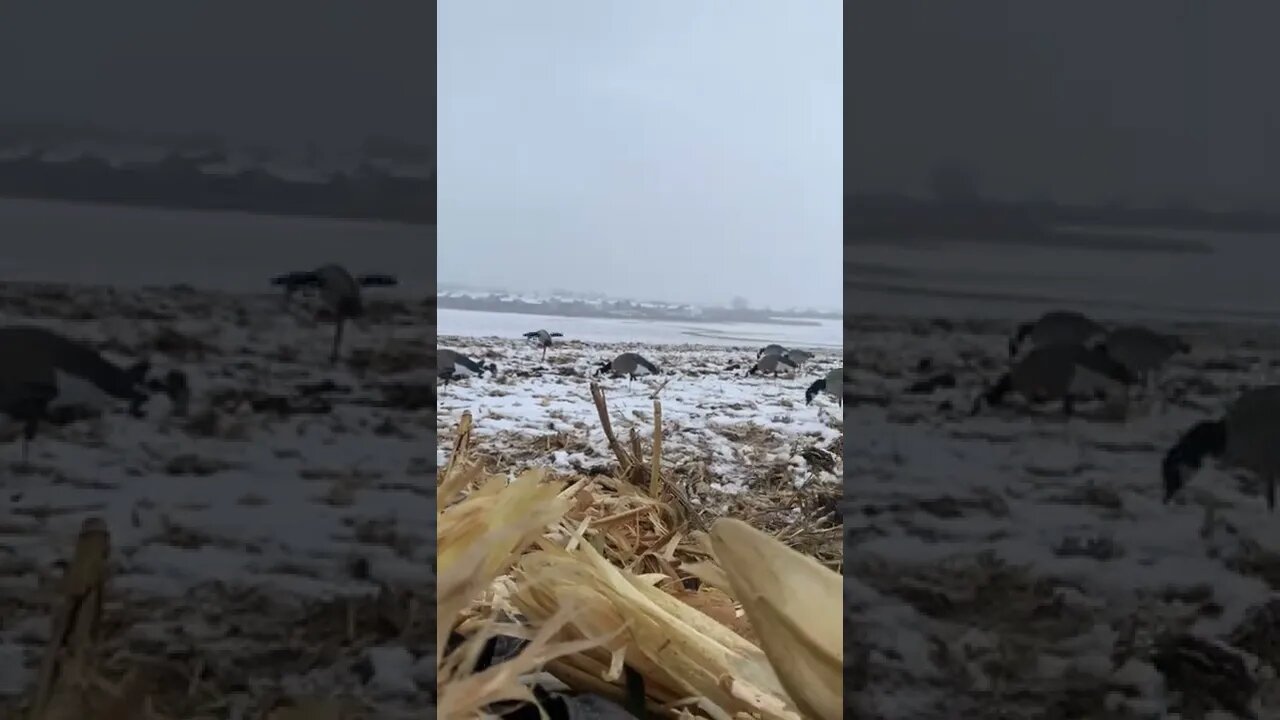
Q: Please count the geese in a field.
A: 7